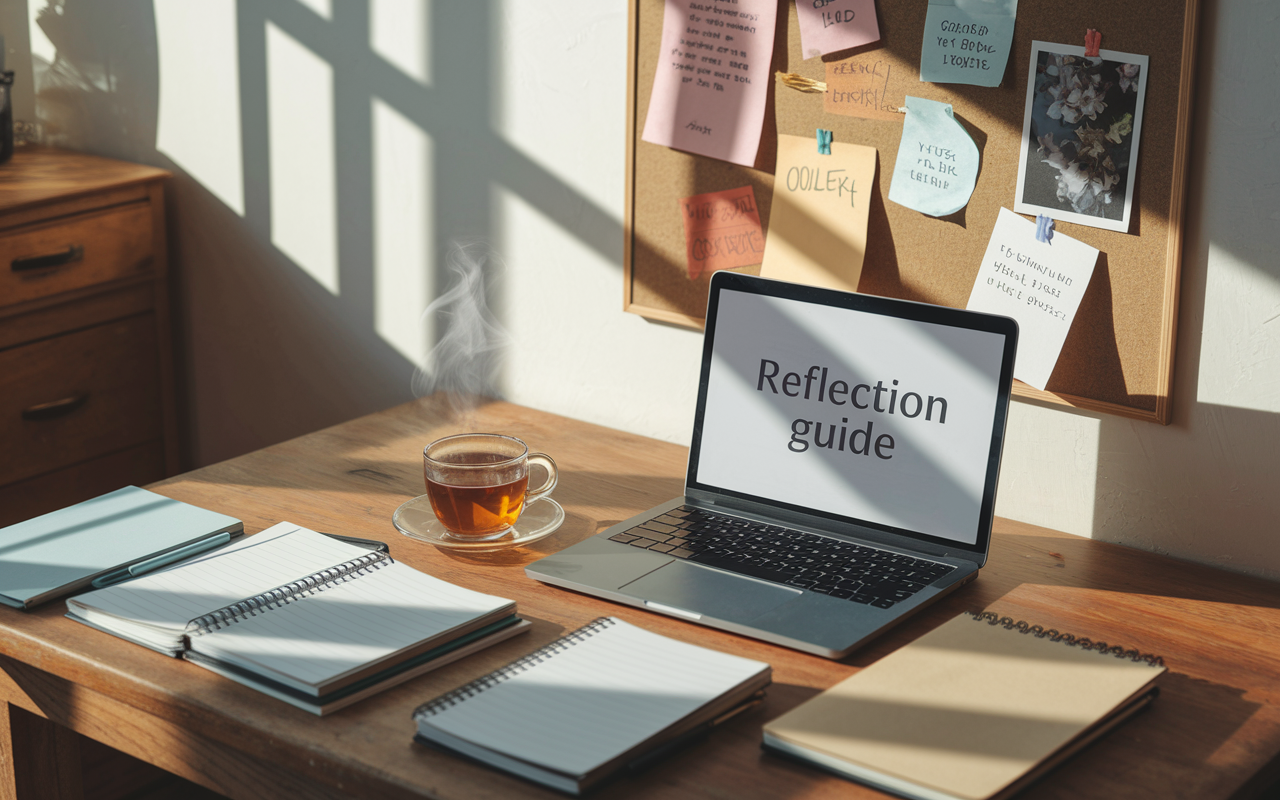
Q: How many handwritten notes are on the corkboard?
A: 8